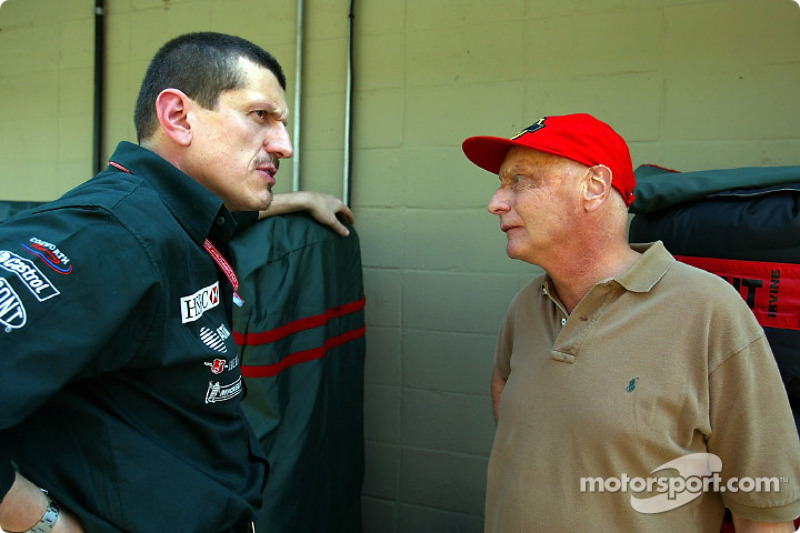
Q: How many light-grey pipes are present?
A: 2